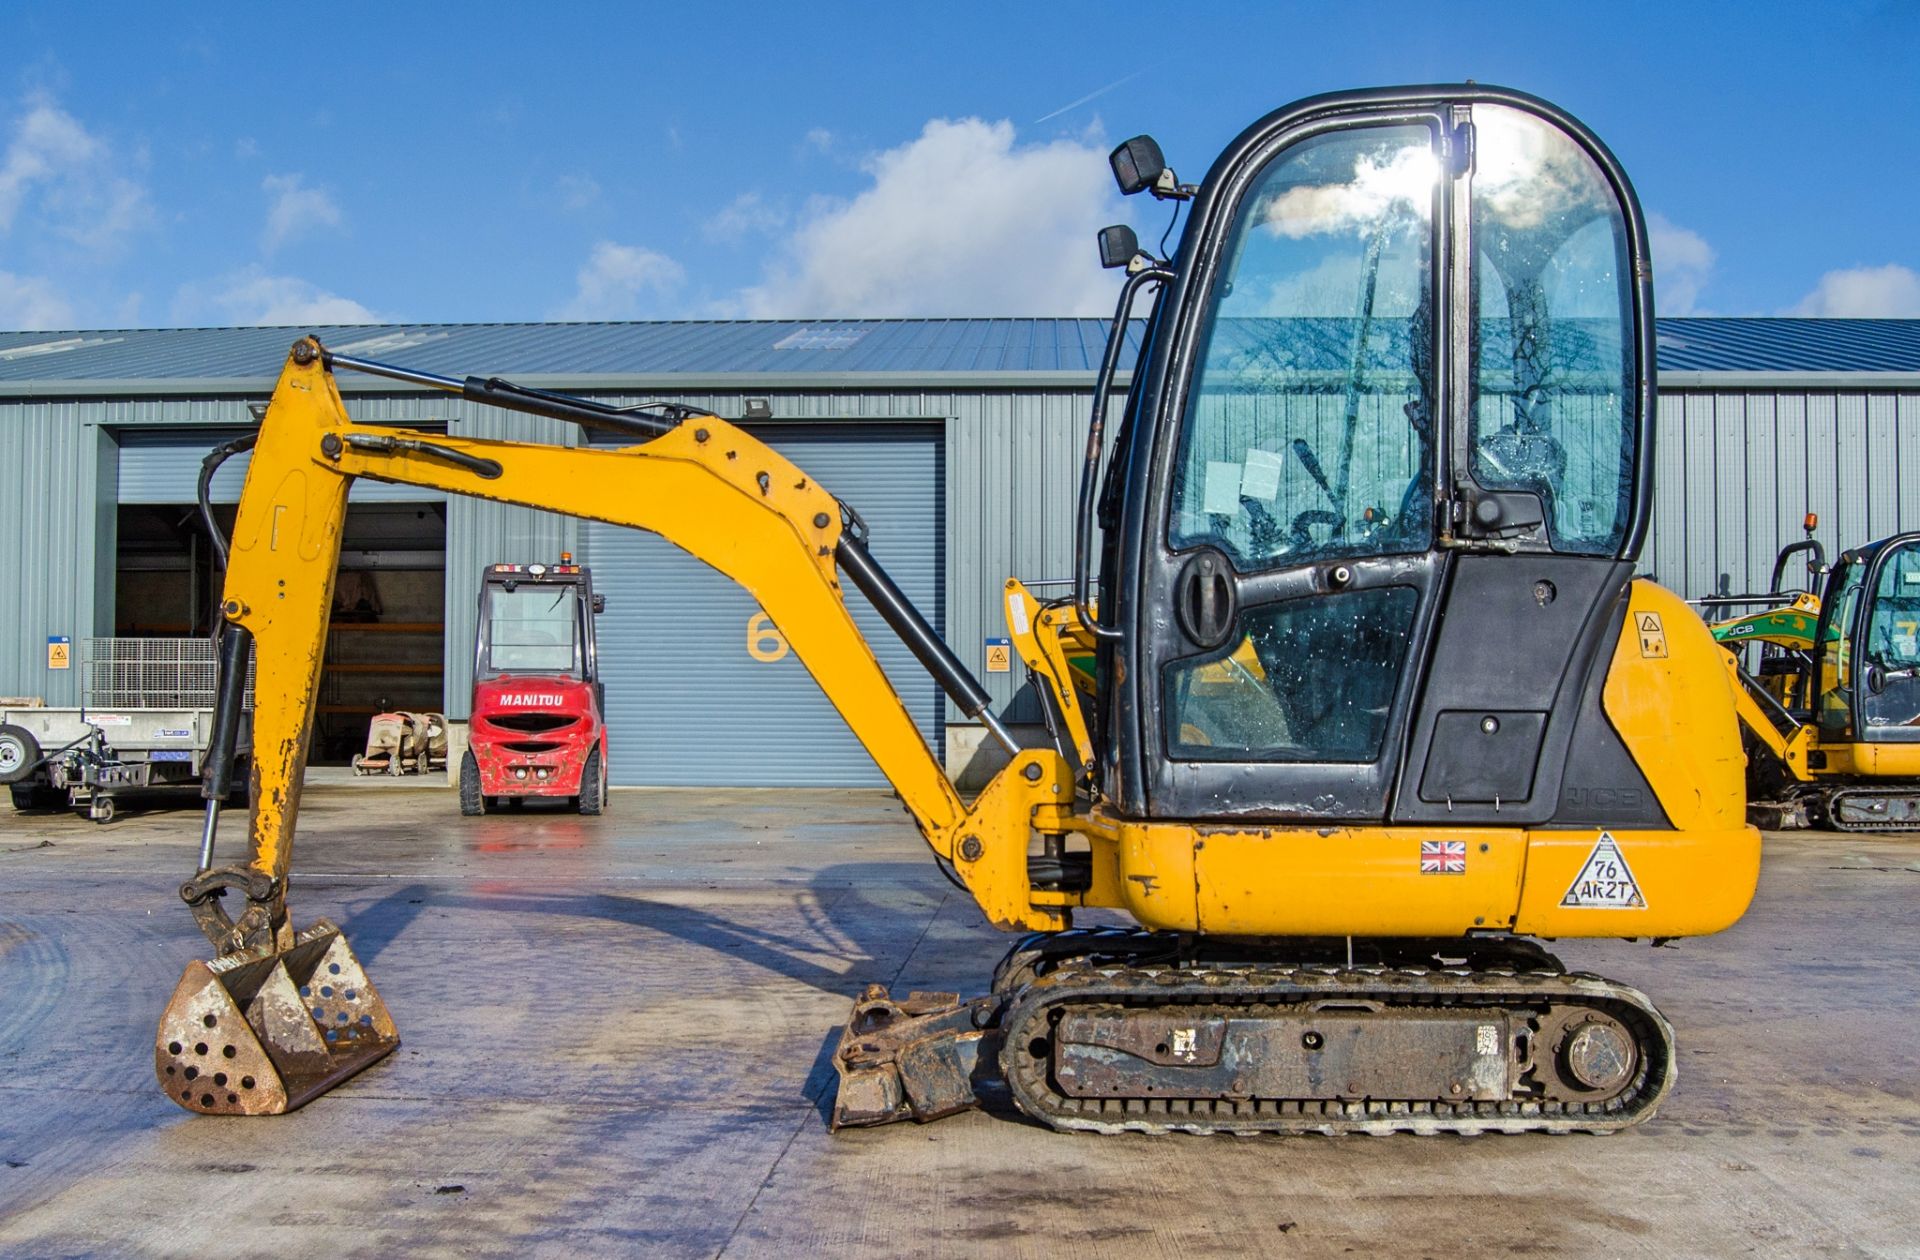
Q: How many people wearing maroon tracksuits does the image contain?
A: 0